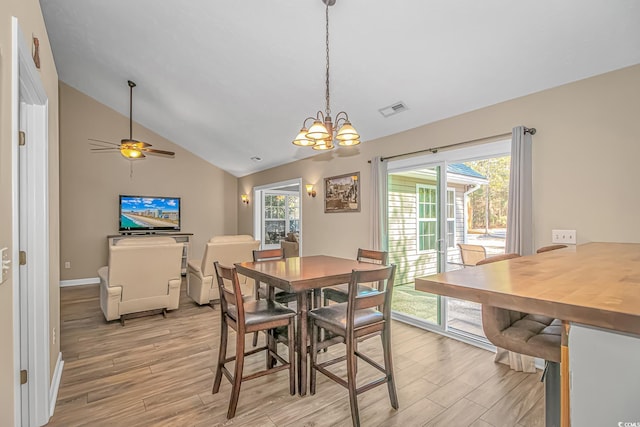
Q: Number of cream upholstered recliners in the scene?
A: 2